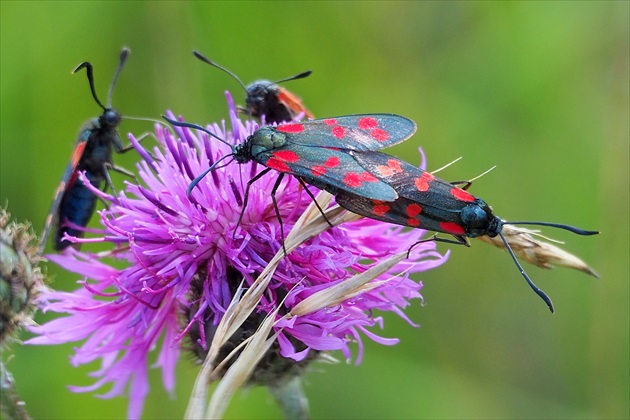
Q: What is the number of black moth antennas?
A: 8